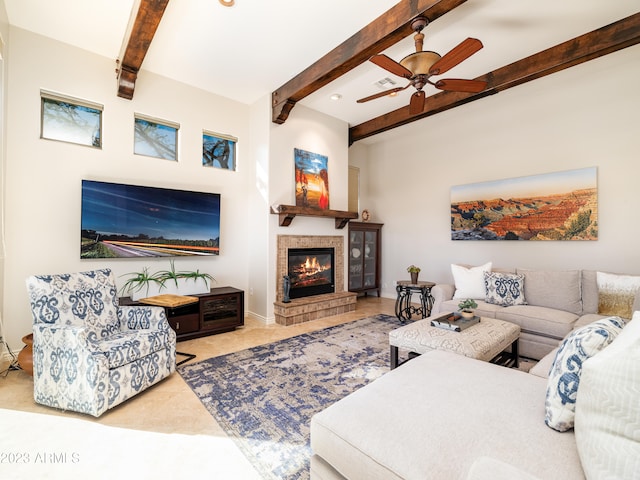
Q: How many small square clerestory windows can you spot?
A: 3